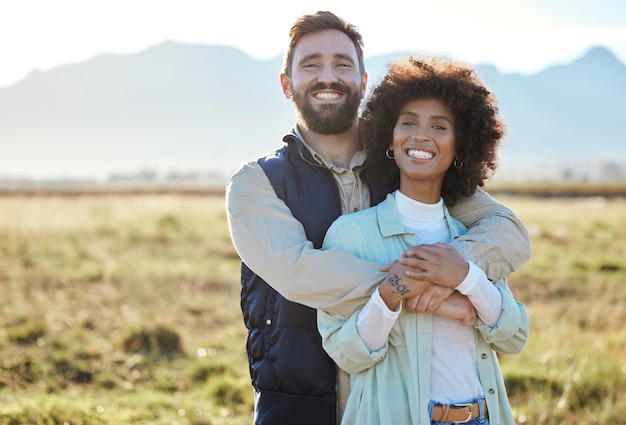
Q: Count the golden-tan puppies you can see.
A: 0